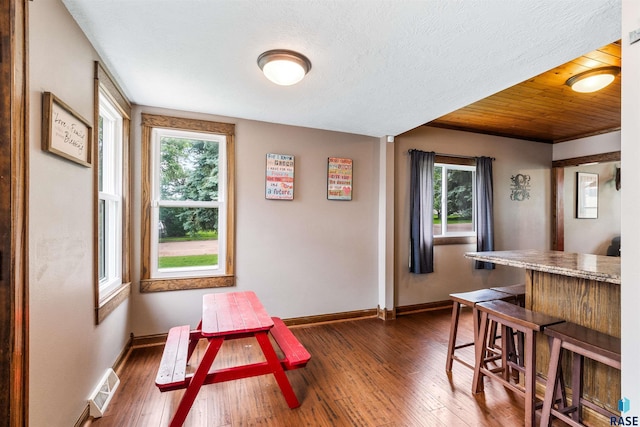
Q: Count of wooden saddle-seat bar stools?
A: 4